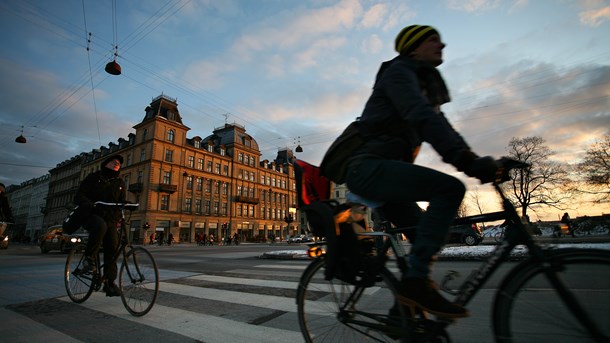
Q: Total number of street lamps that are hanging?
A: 3